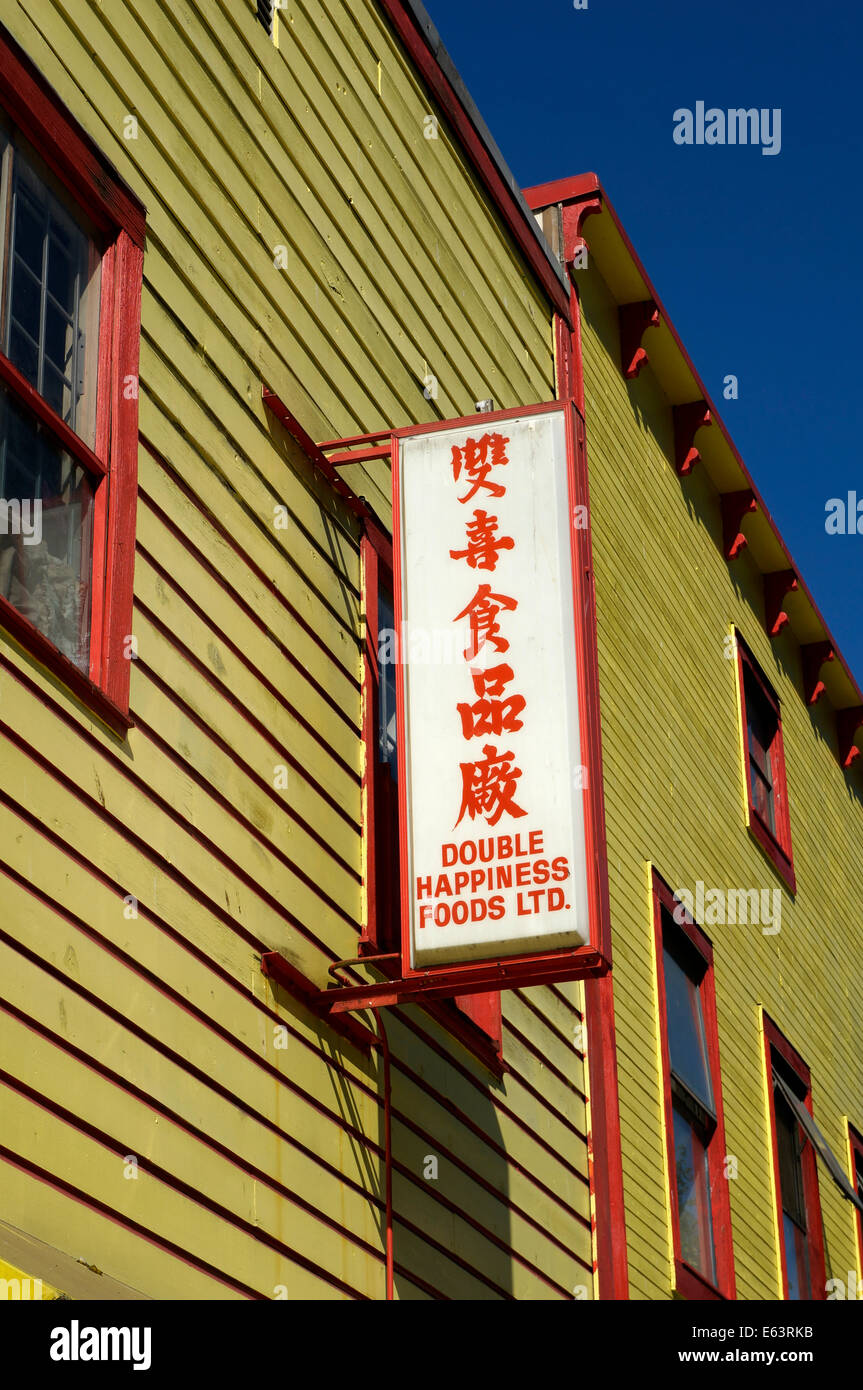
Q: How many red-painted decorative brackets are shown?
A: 7